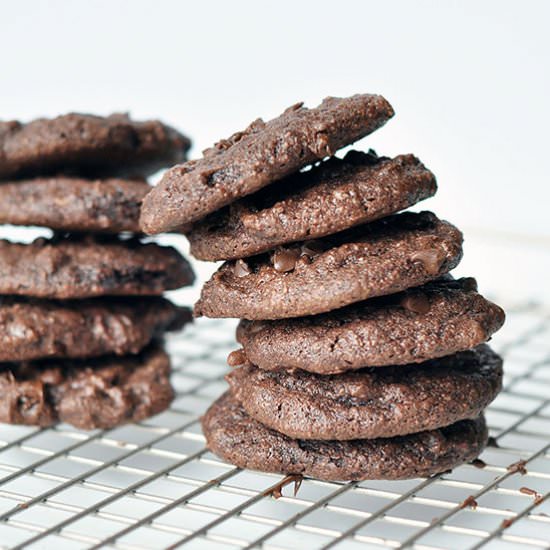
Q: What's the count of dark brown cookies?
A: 11